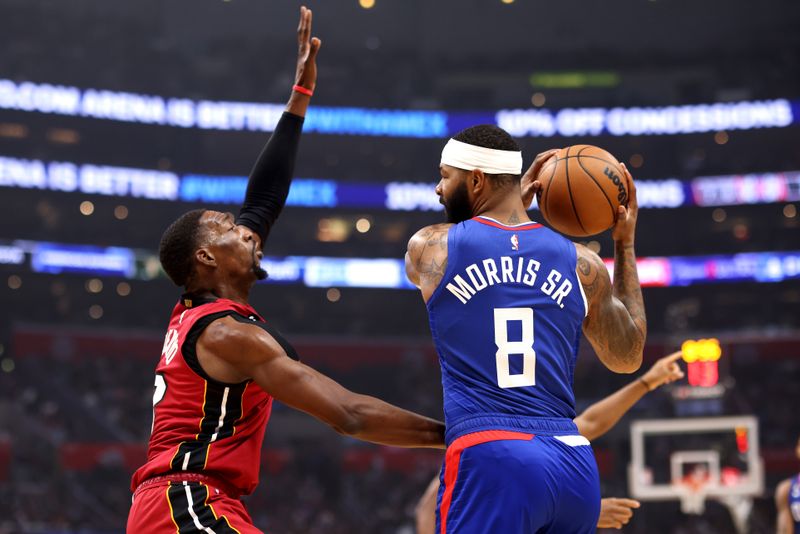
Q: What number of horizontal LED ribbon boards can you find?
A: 3